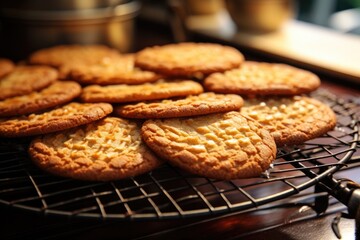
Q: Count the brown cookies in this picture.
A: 13